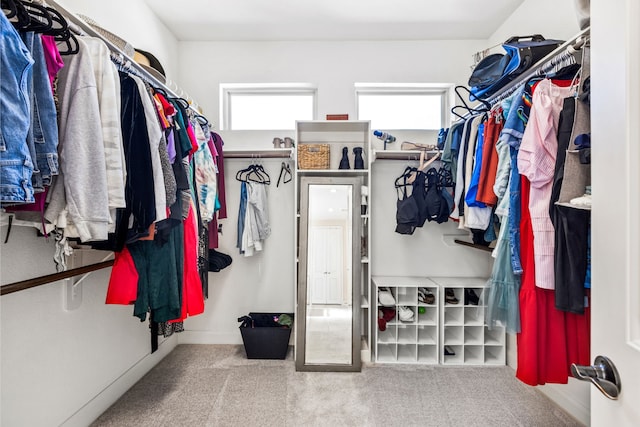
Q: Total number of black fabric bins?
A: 1